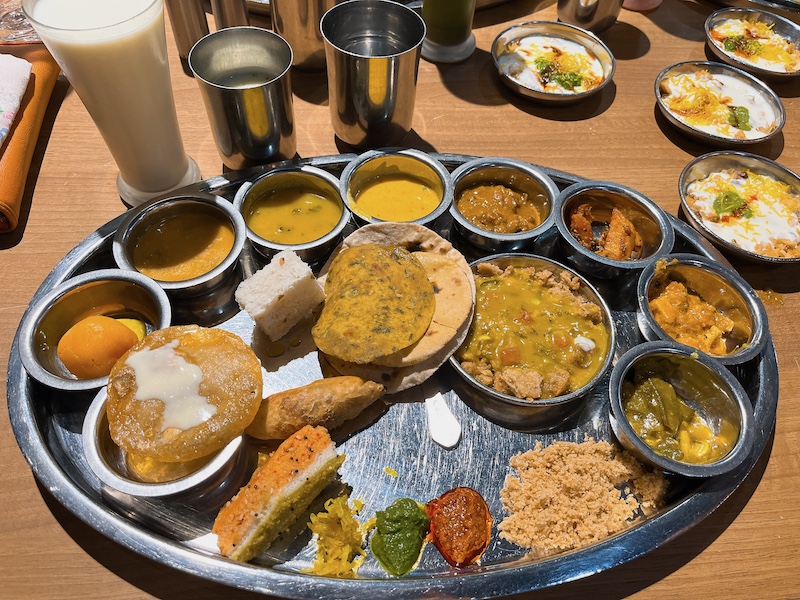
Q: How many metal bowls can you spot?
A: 14